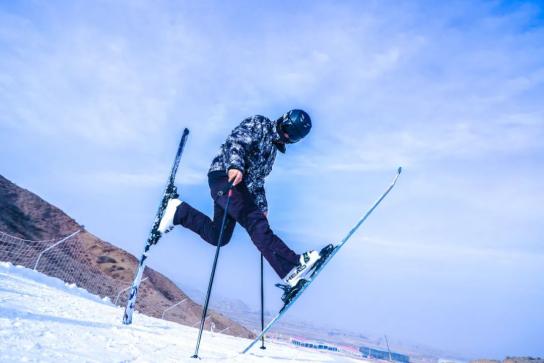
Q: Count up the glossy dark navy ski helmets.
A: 1